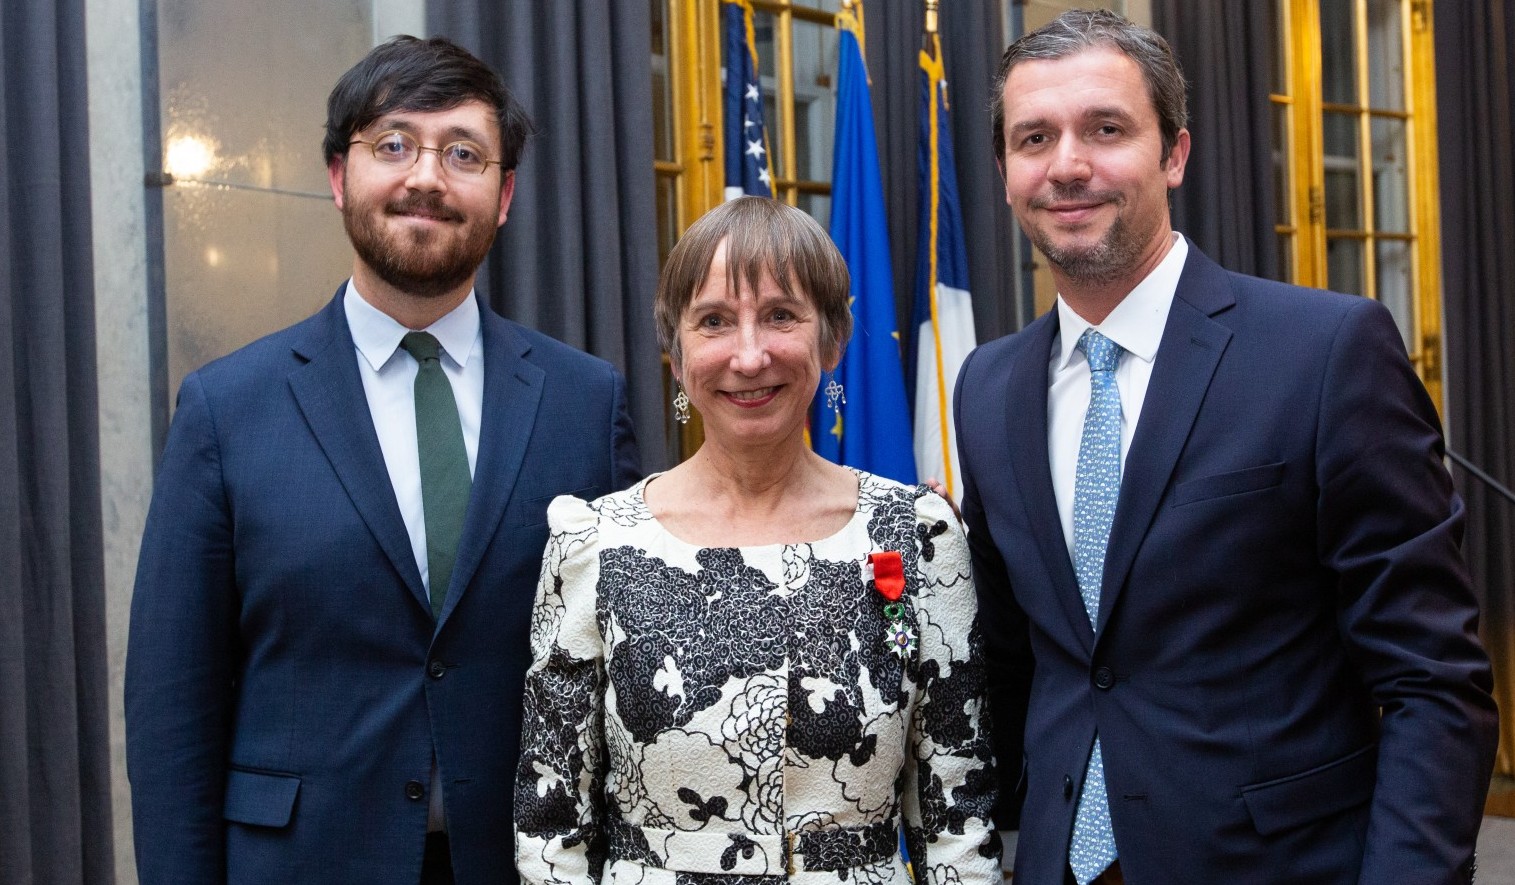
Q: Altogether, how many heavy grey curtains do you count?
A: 5